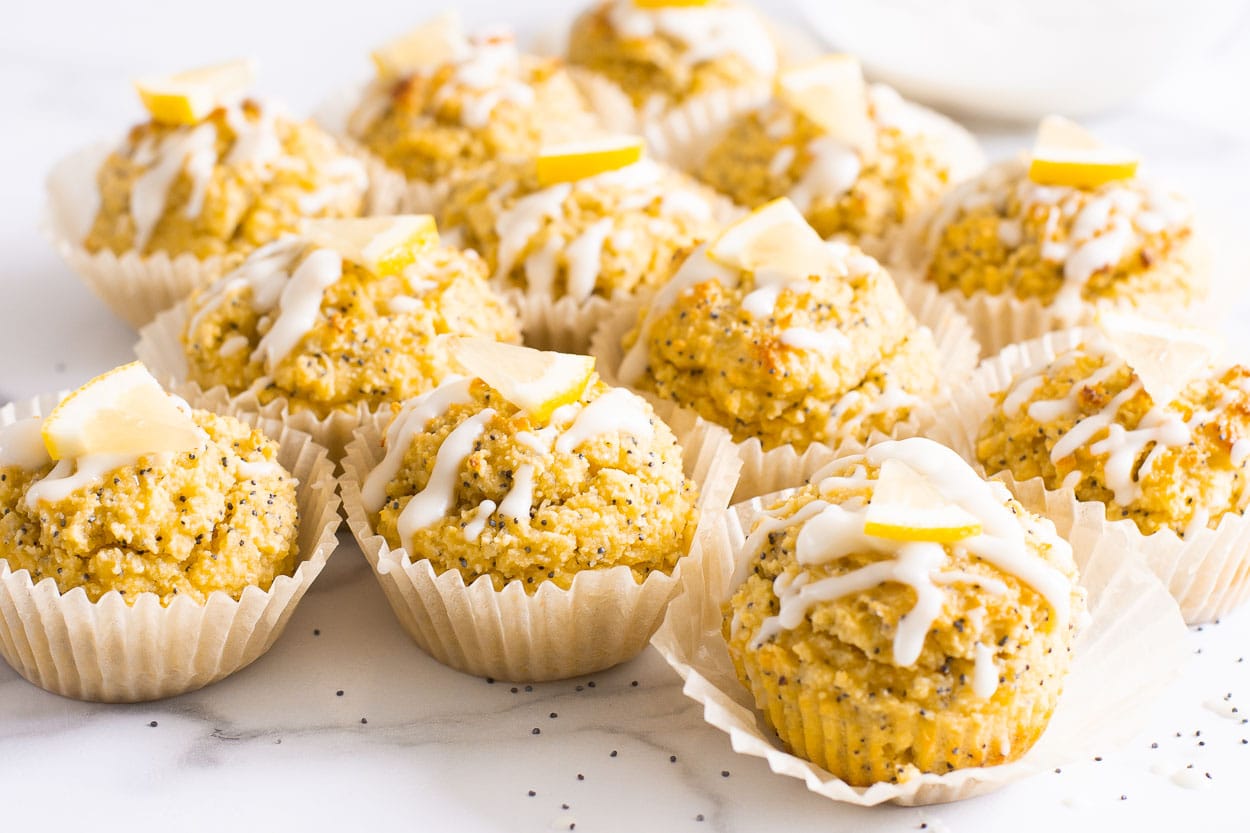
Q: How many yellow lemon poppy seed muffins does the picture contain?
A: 12